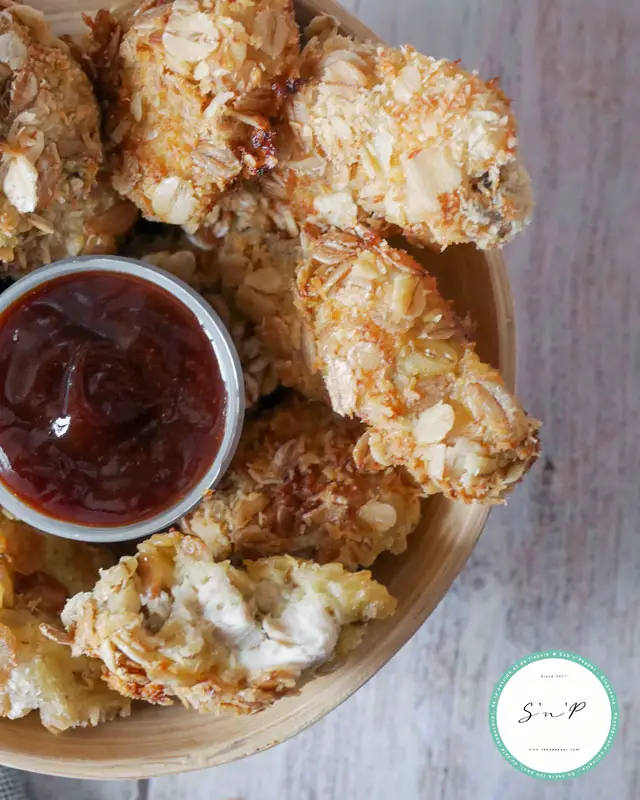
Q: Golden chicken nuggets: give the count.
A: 8